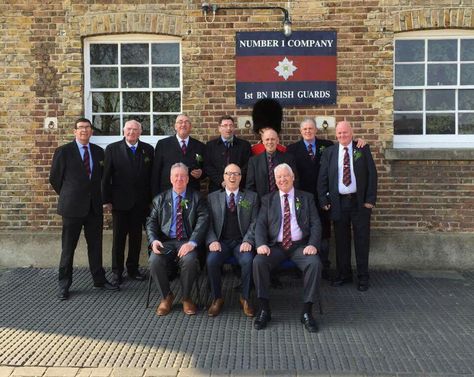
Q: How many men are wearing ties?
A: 10